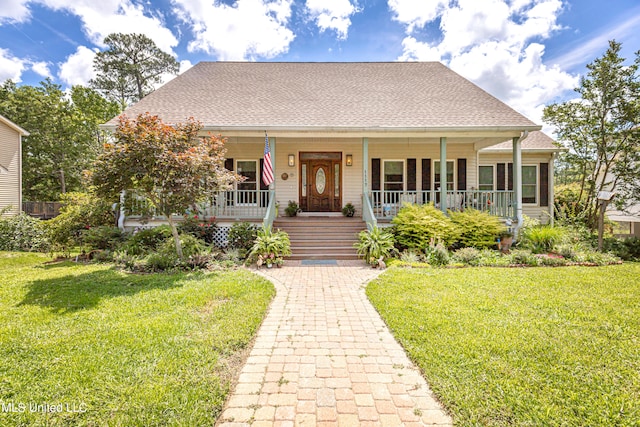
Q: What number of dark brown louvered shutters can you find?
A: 9